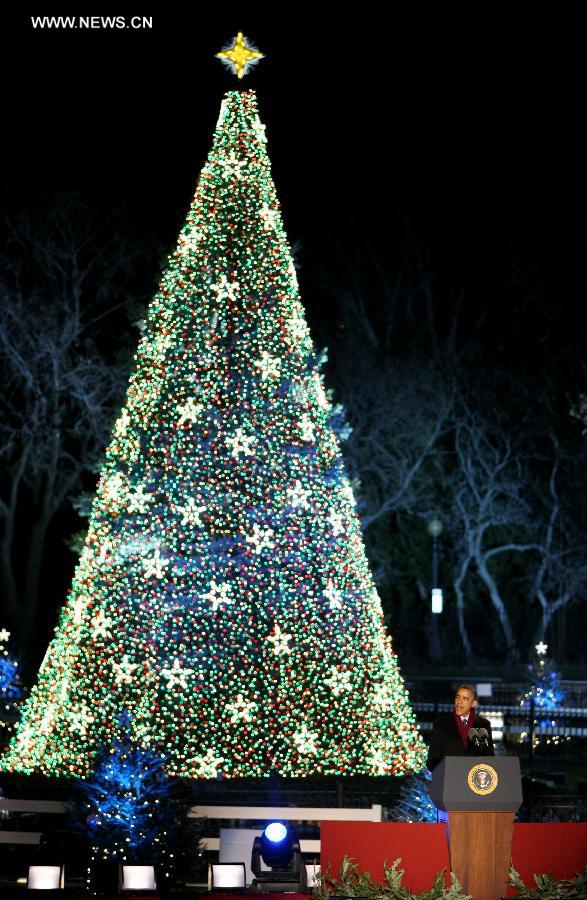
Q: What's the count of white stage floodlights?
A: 4